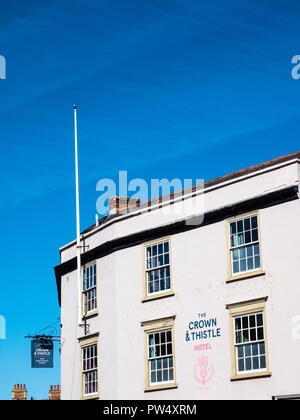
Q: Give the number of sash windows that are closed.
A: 6